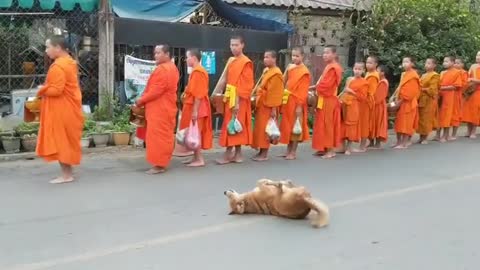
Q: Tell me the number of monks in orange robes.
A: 15